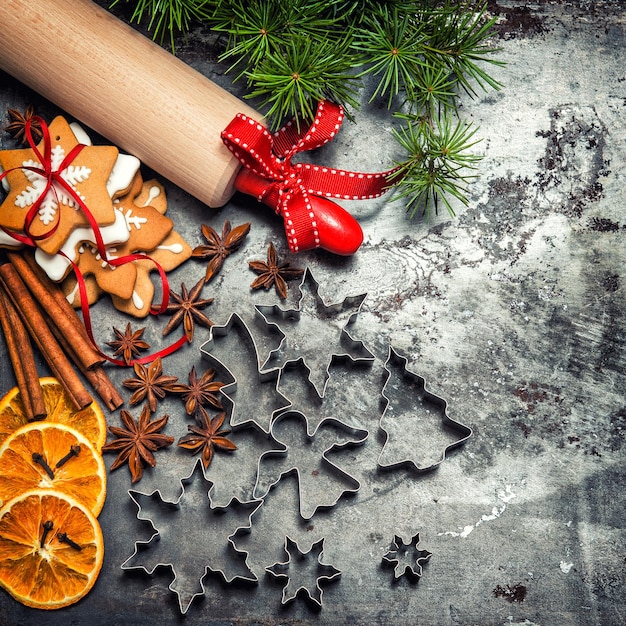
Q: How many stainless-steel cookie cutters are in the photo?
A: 7